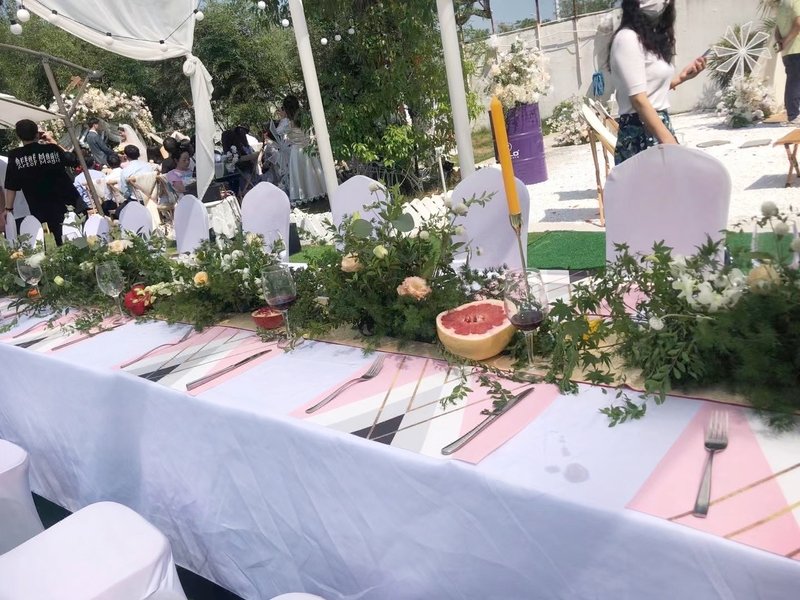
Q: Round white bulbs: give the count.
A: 11